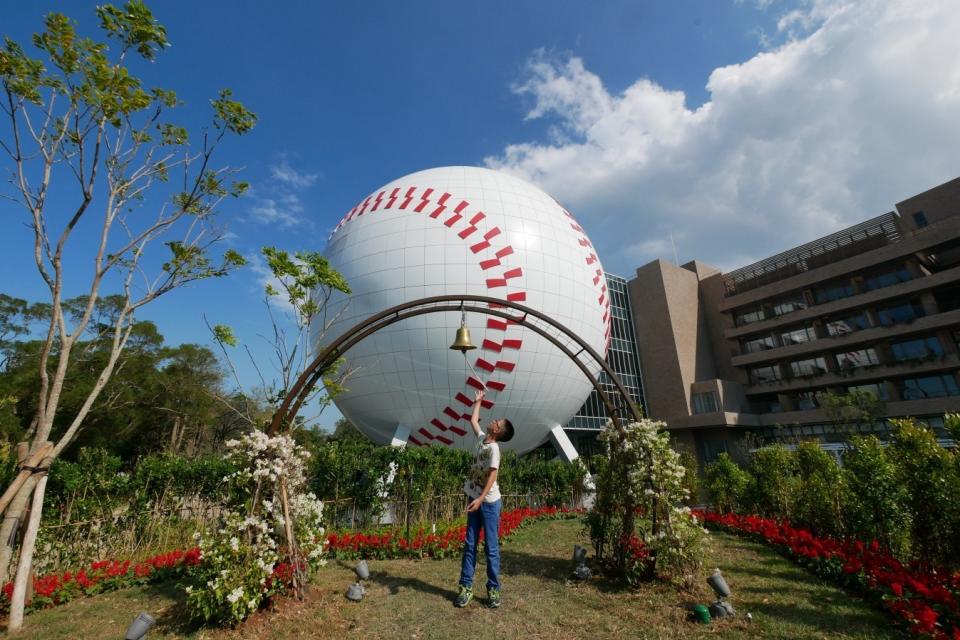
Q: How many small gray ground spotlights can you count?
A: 4